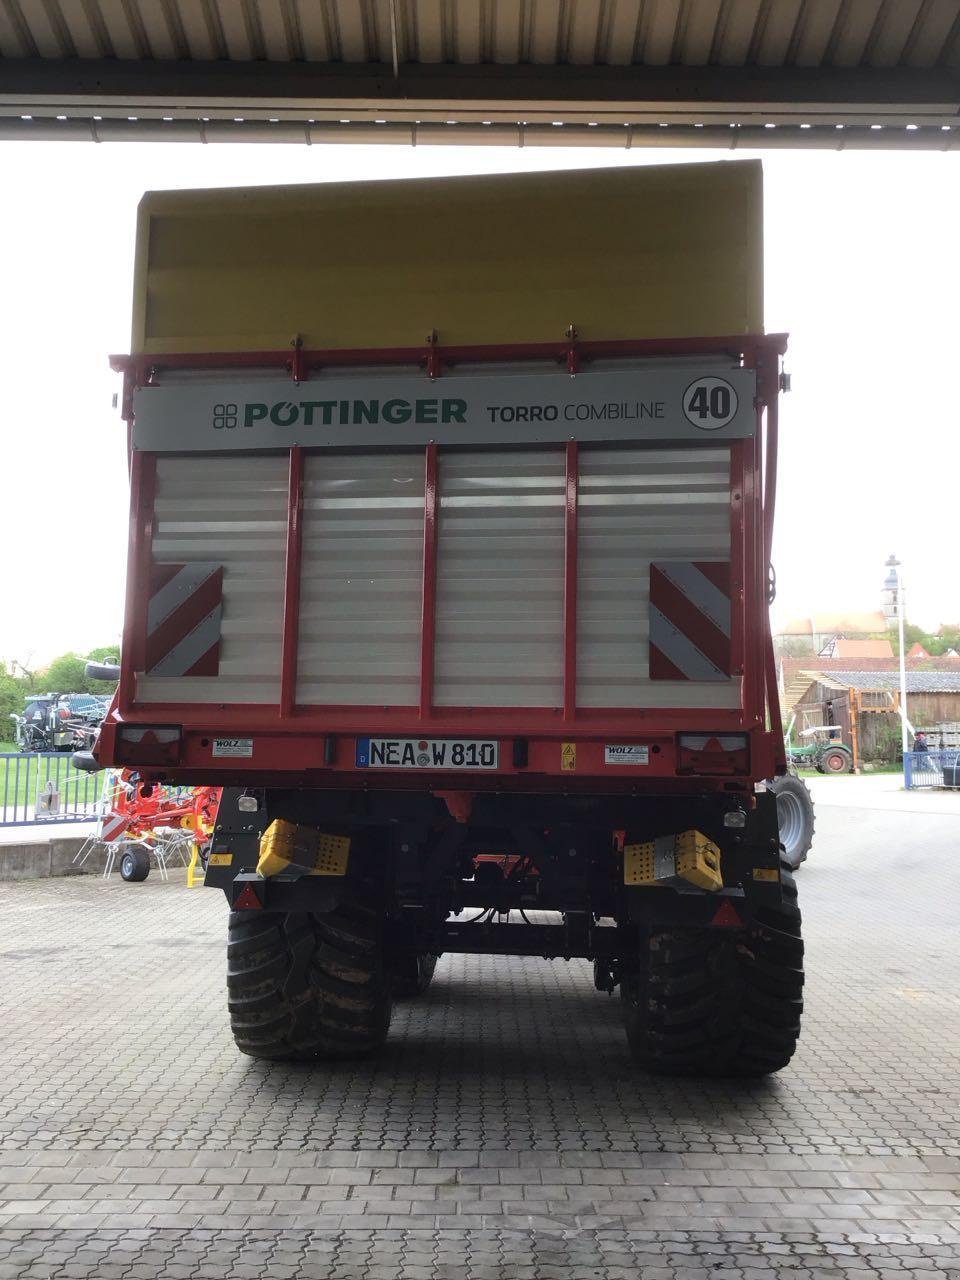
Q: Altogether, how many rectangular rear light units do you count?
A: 2